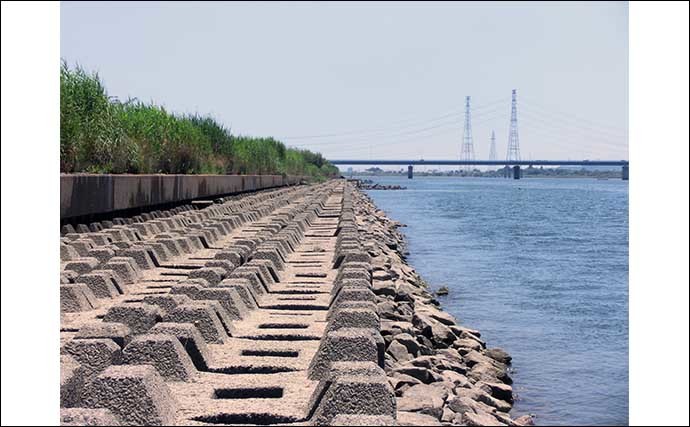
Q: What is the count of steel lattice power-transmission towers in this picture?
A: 3